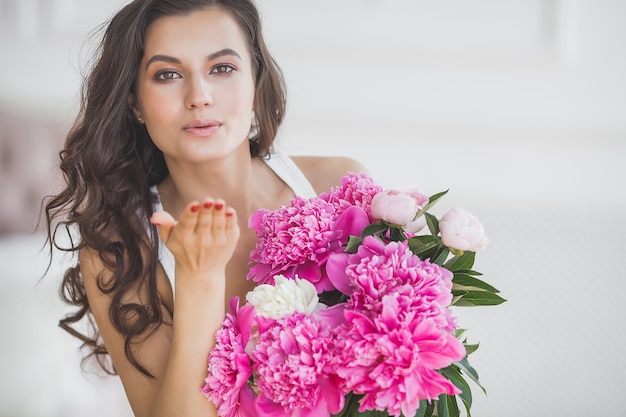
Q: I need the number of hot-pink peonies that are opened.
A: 6